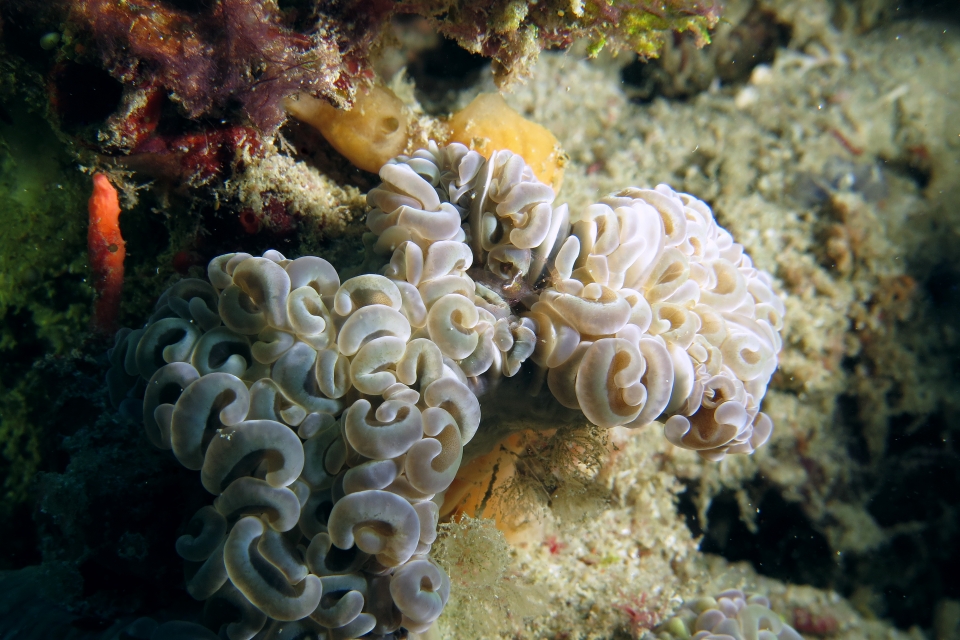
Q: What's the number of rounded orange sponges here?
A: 2